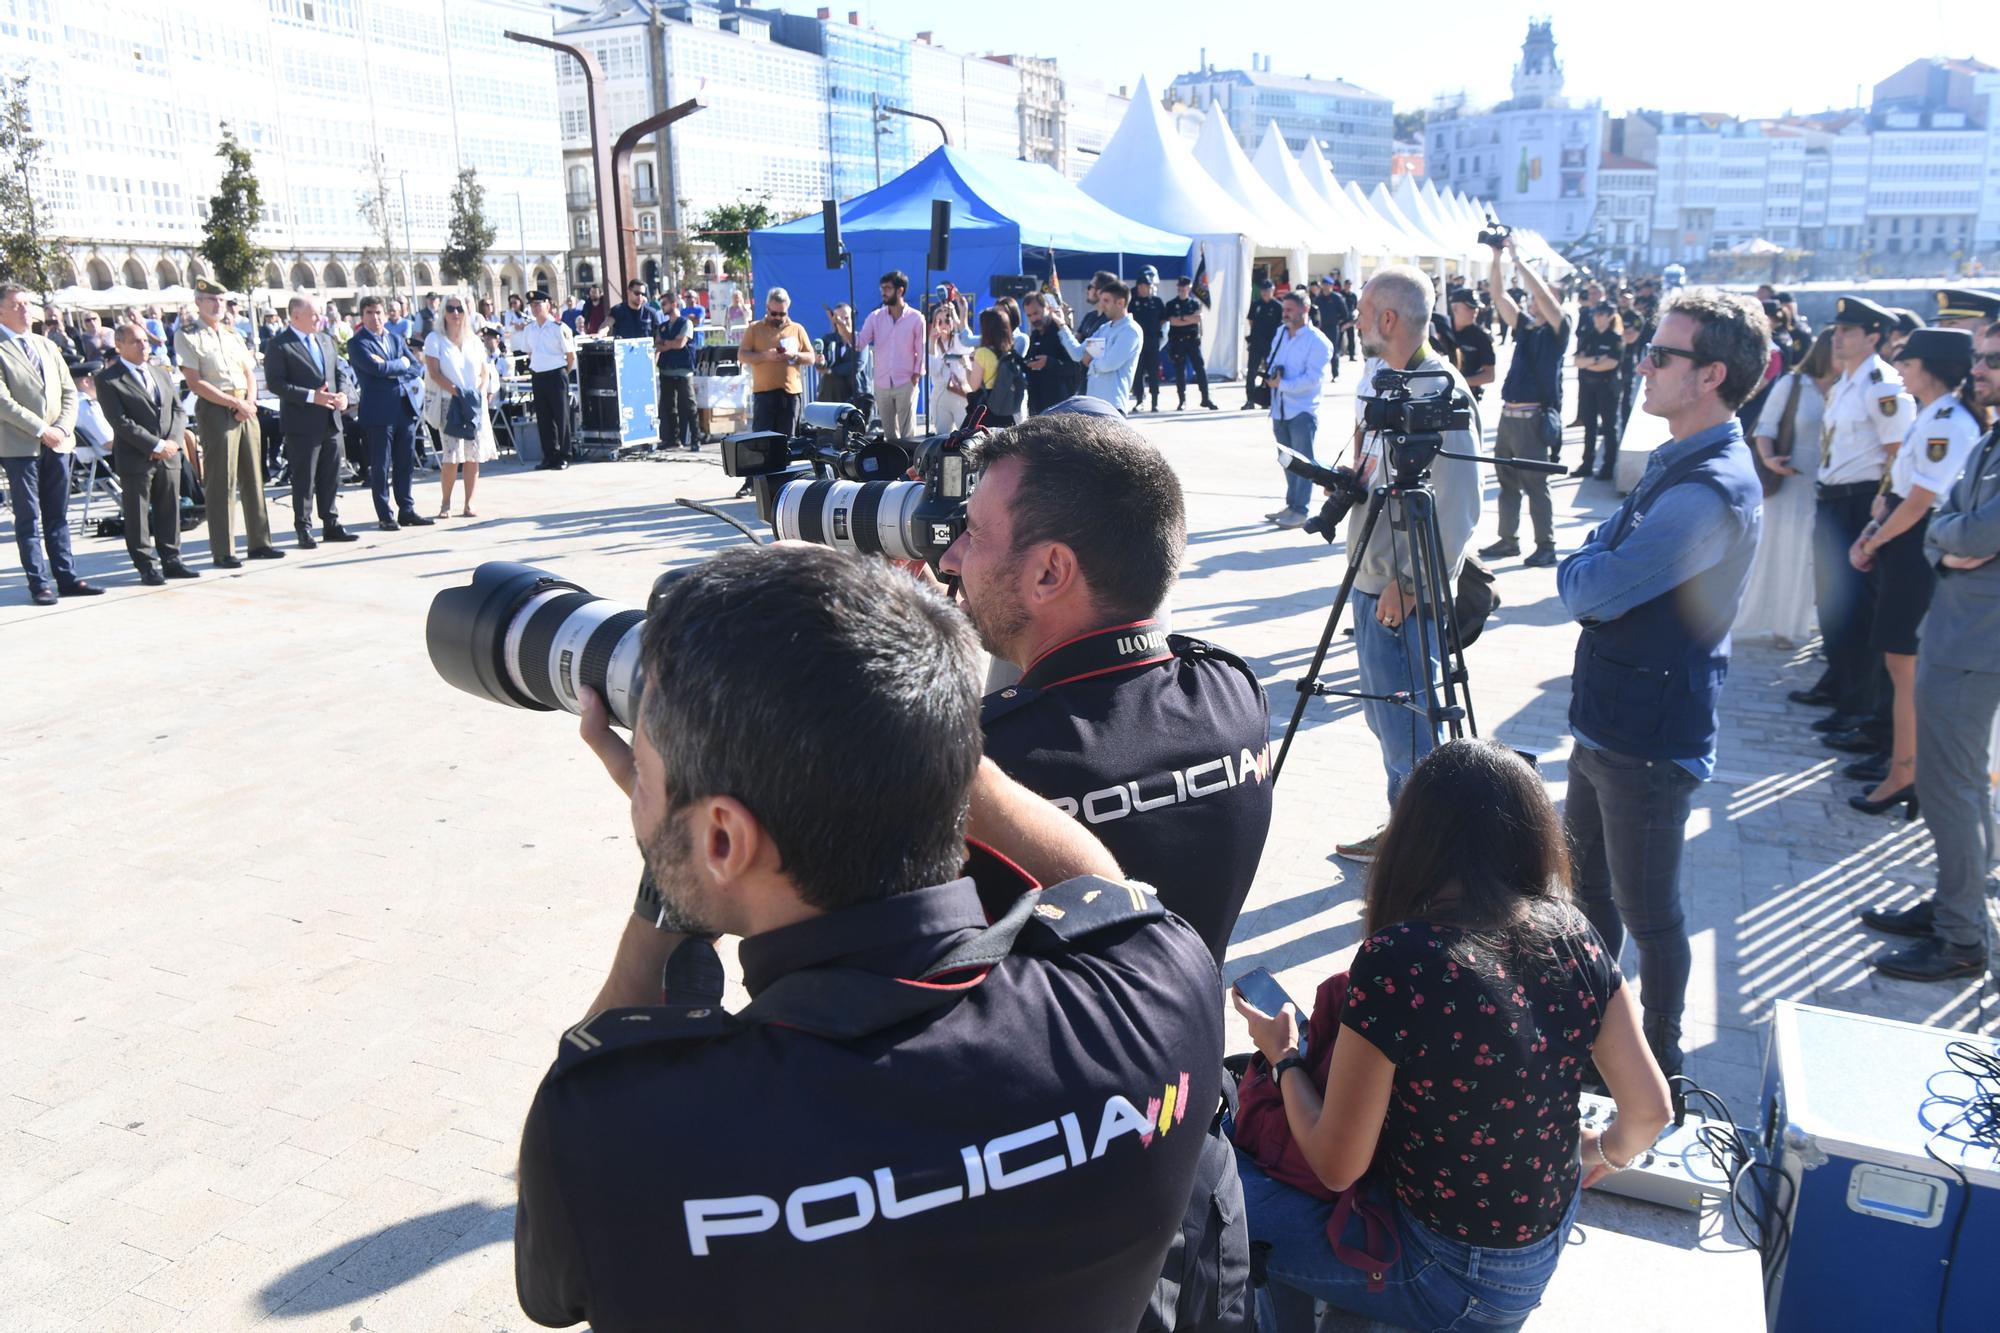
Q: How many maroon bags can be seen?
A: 1